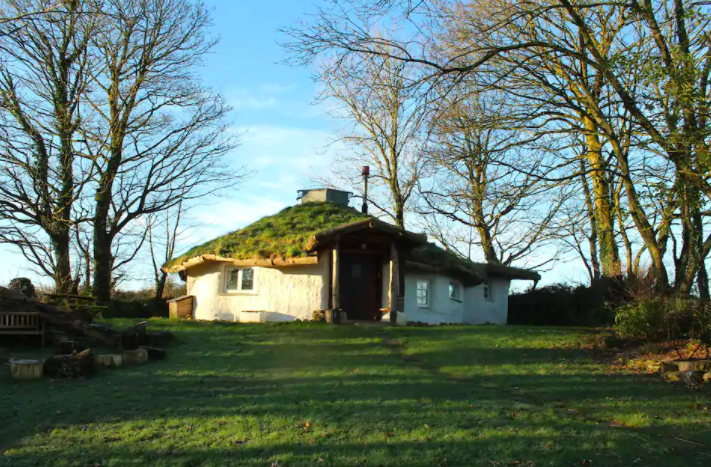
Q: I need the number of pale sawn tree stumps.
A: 3